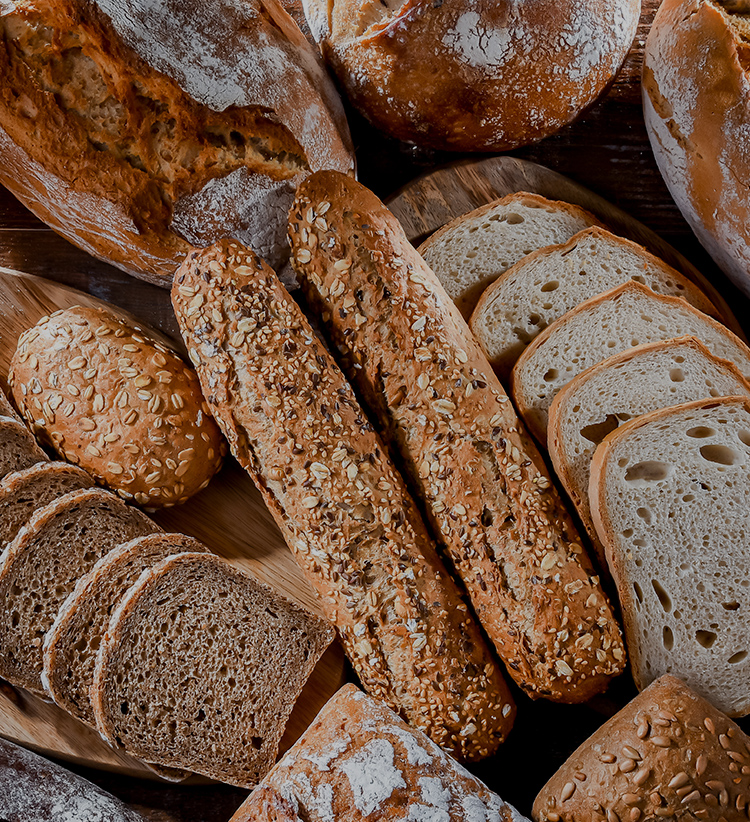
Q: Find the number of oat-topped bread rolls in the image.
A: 1